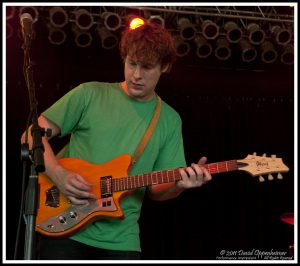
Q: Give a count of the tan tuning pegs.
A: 6